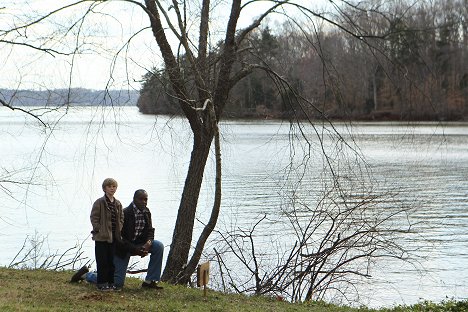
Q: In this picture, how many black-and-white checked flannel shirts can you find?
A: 1